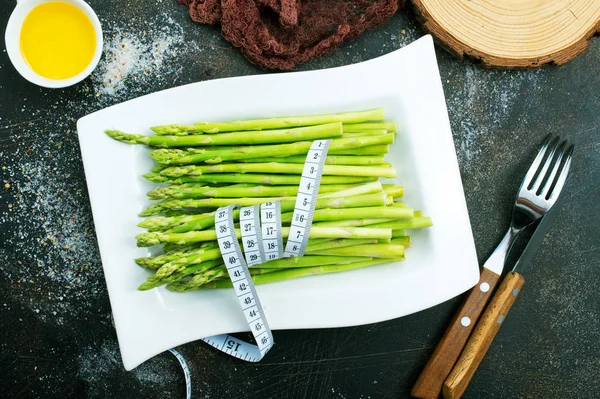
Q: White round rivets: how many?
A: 2